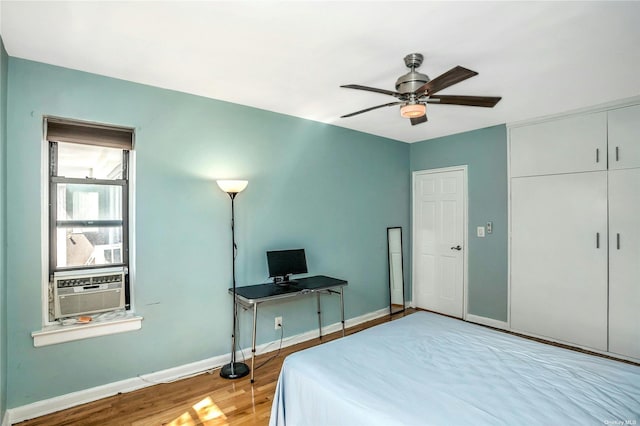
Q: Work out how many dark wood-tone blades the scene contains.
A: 5